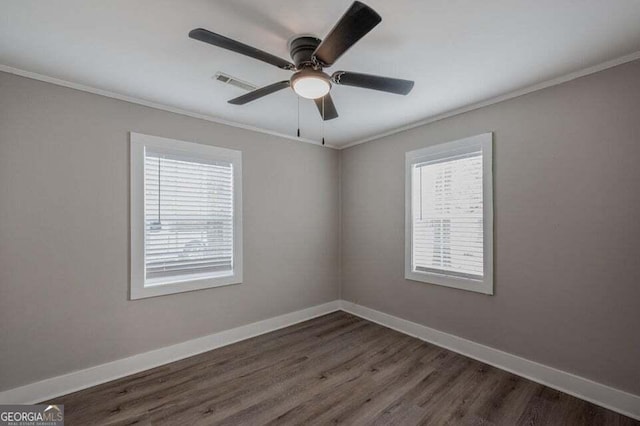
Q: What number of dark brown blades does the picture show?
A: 5